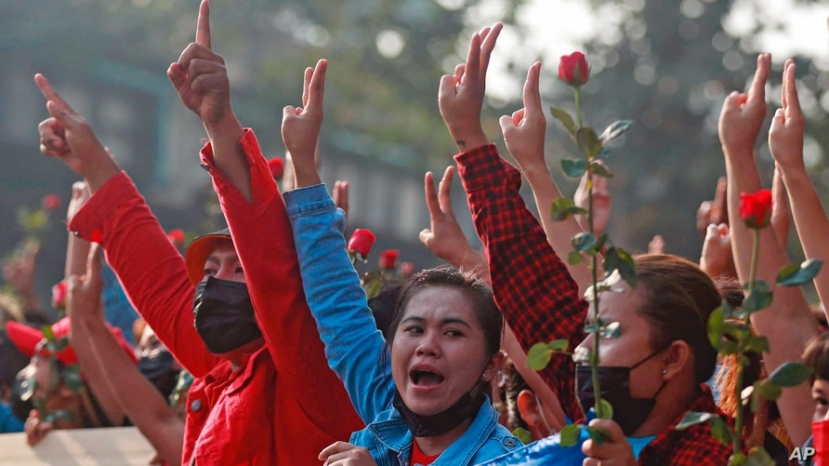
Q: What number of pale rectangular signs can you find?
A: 1